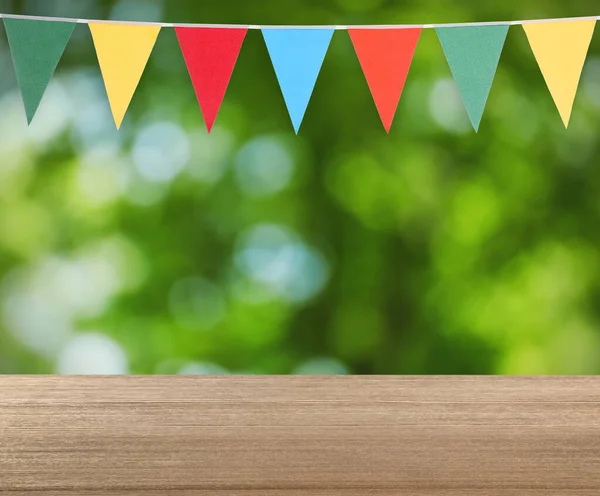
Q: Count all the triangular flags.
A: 7